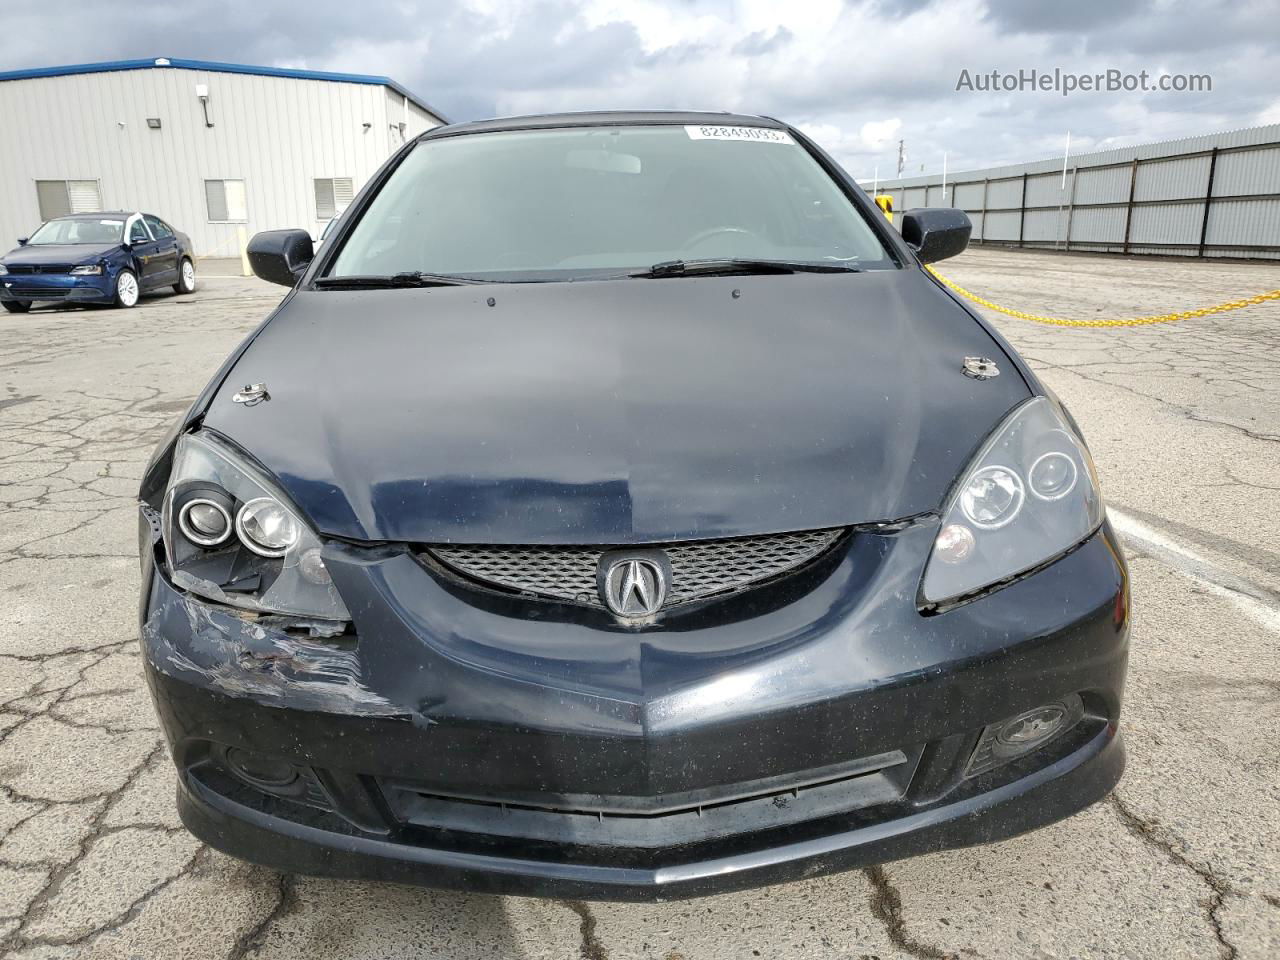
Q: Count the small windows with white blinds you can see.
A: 3